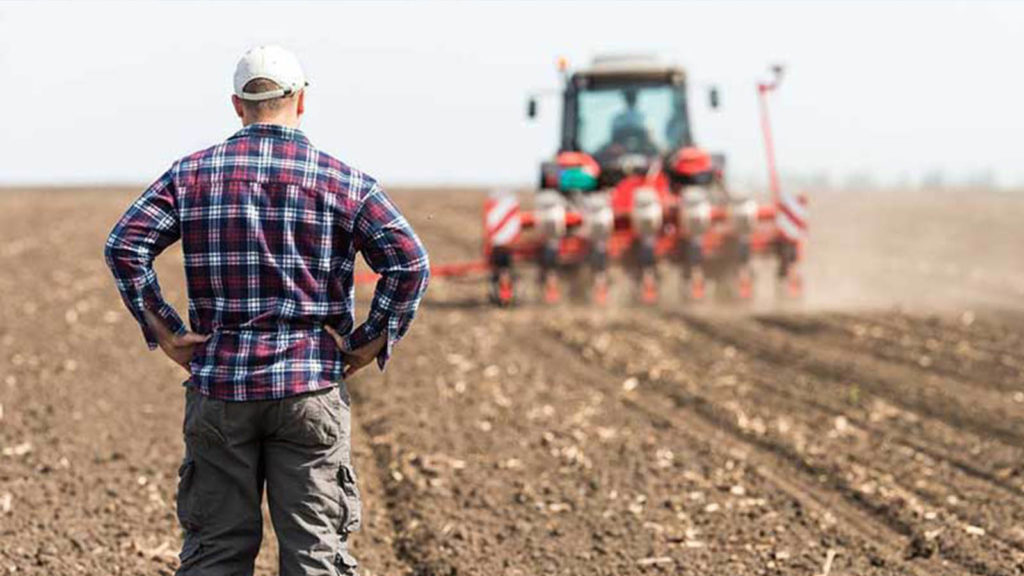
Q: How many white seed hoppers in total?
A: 5